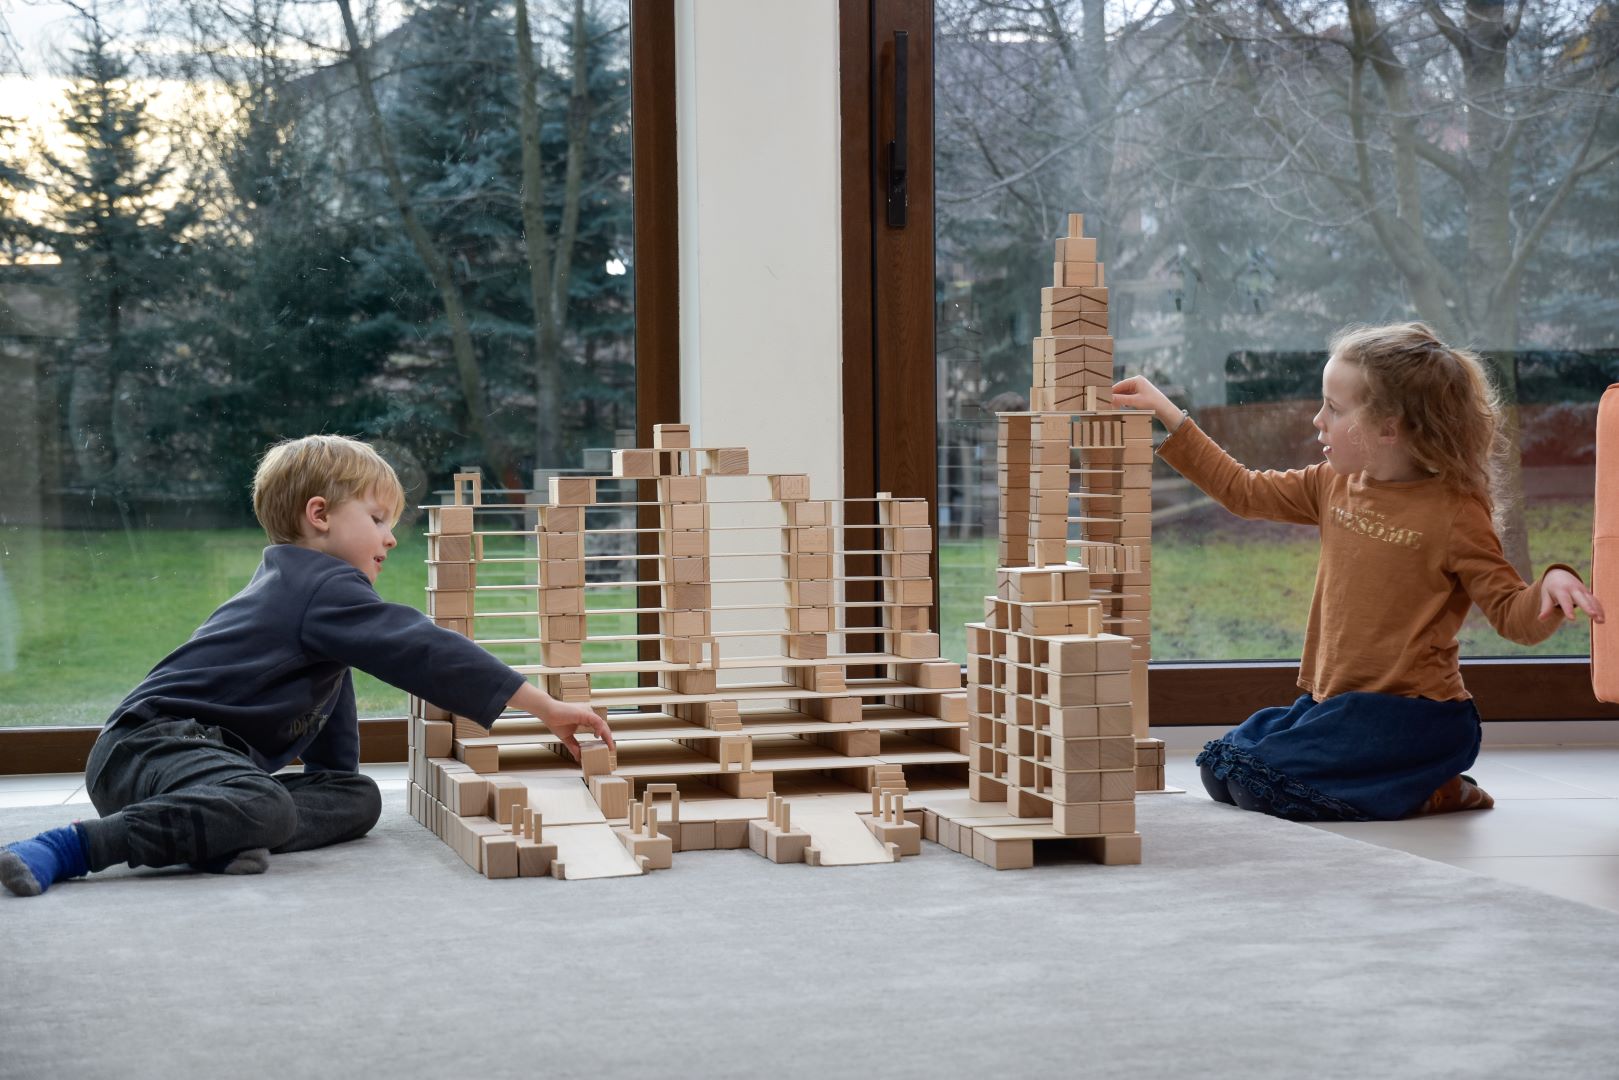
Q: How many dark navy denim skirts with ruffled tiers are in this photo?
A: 1